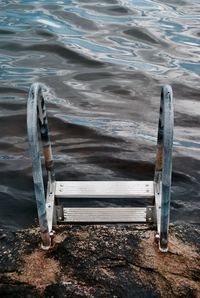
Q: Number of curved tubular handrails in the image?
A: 2